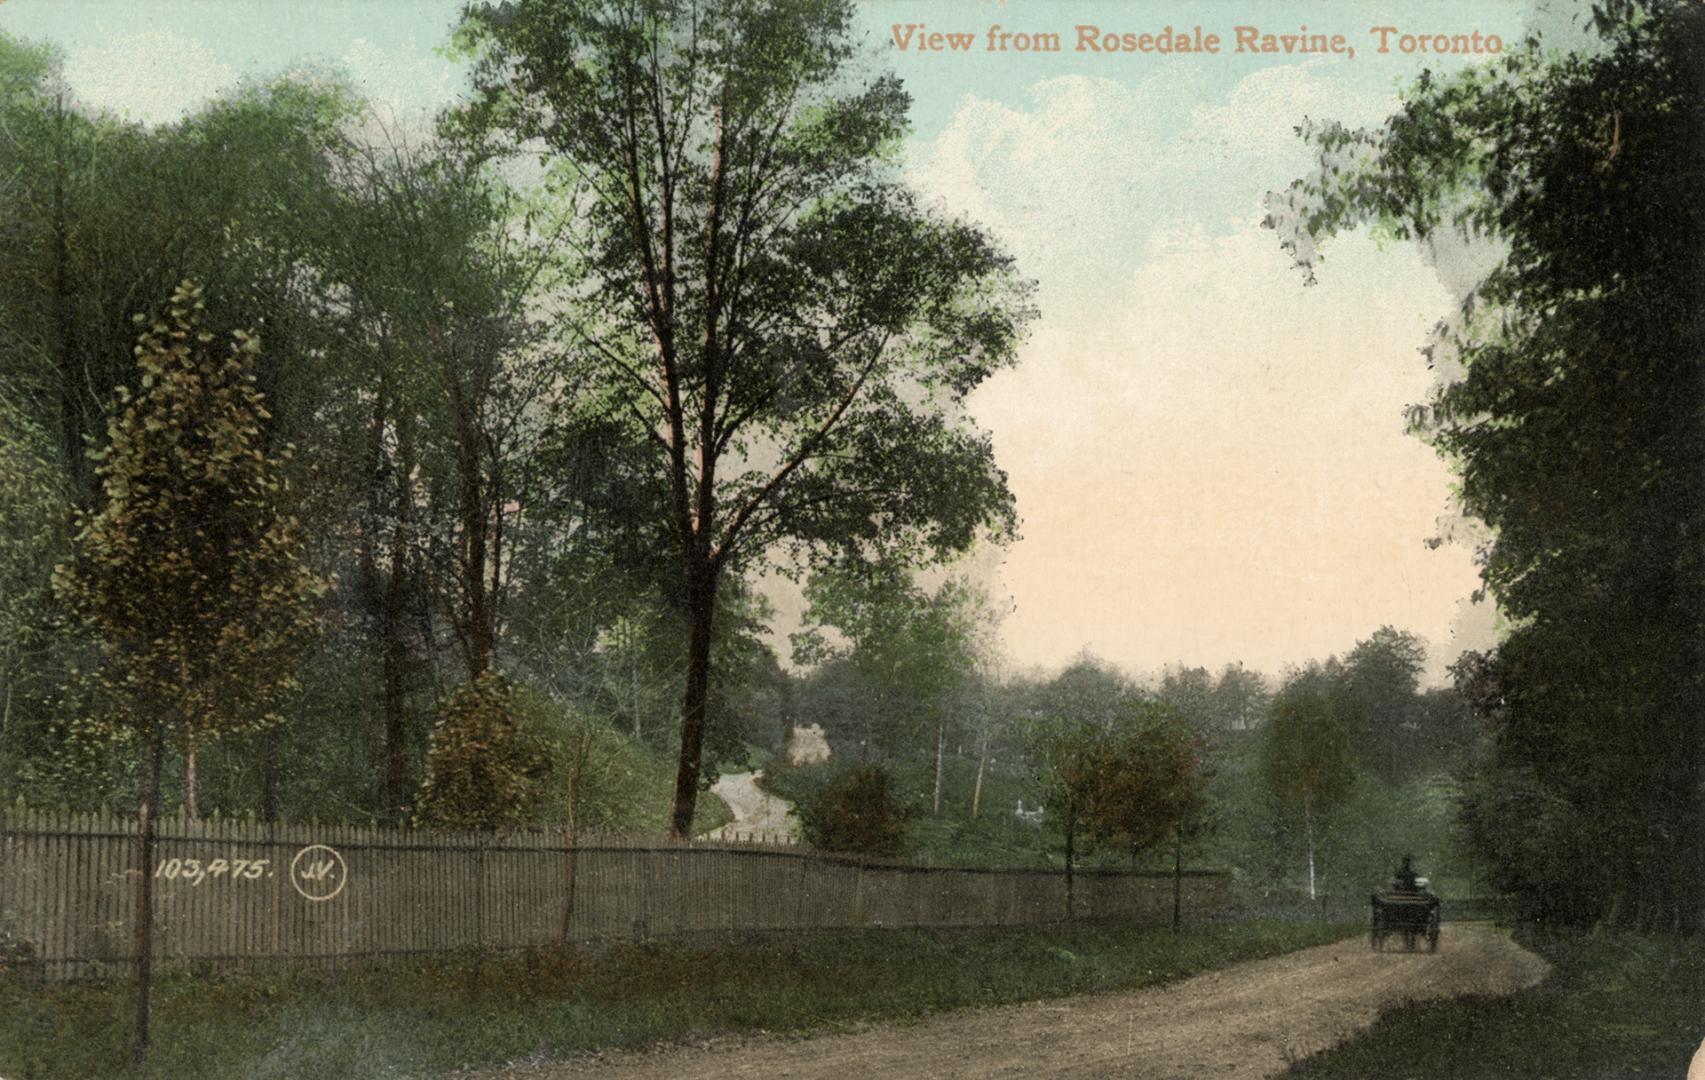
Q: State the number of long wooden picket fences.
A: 1